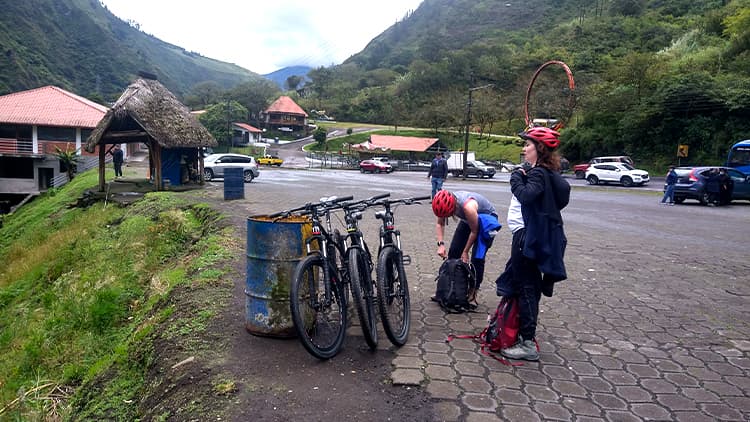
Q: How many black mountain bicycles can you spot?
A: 3